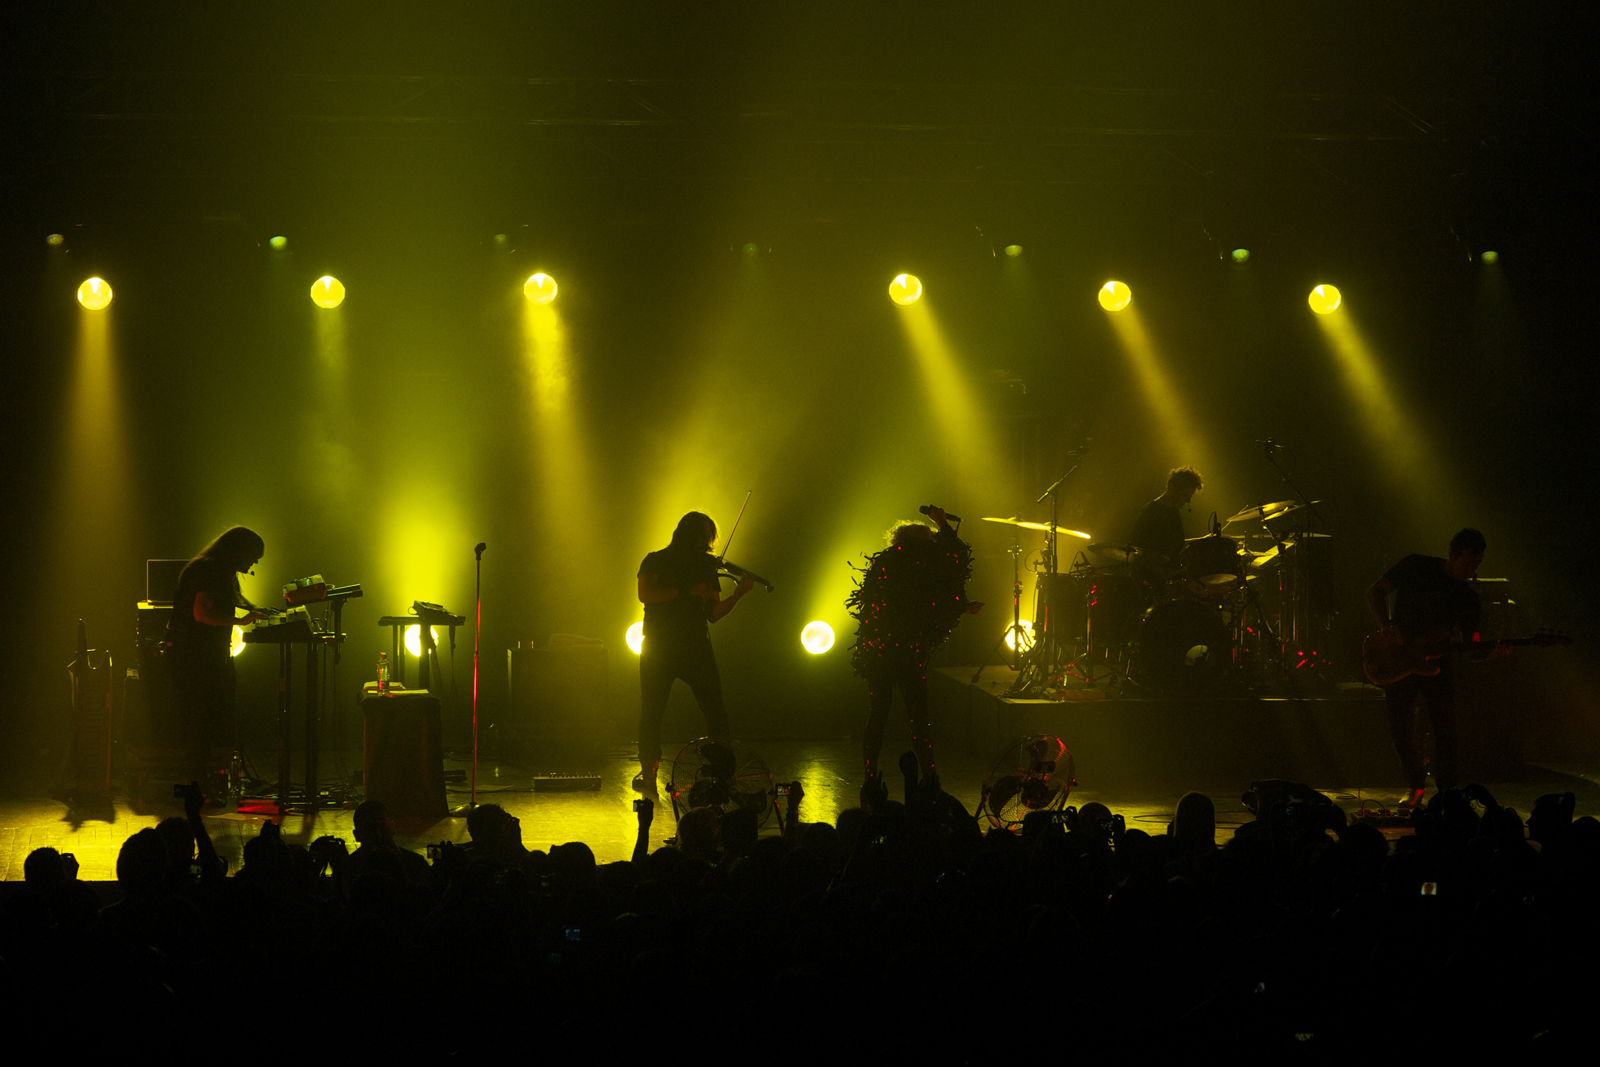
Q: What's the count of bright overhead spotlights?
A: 6